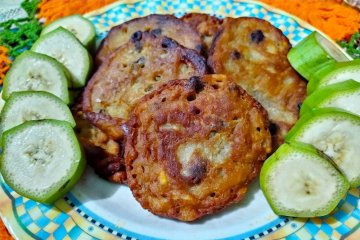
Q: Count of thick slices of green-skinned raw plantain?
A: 10